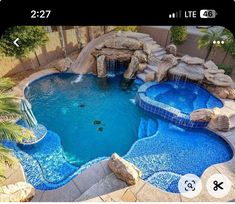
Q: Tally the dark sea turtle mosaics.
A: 3